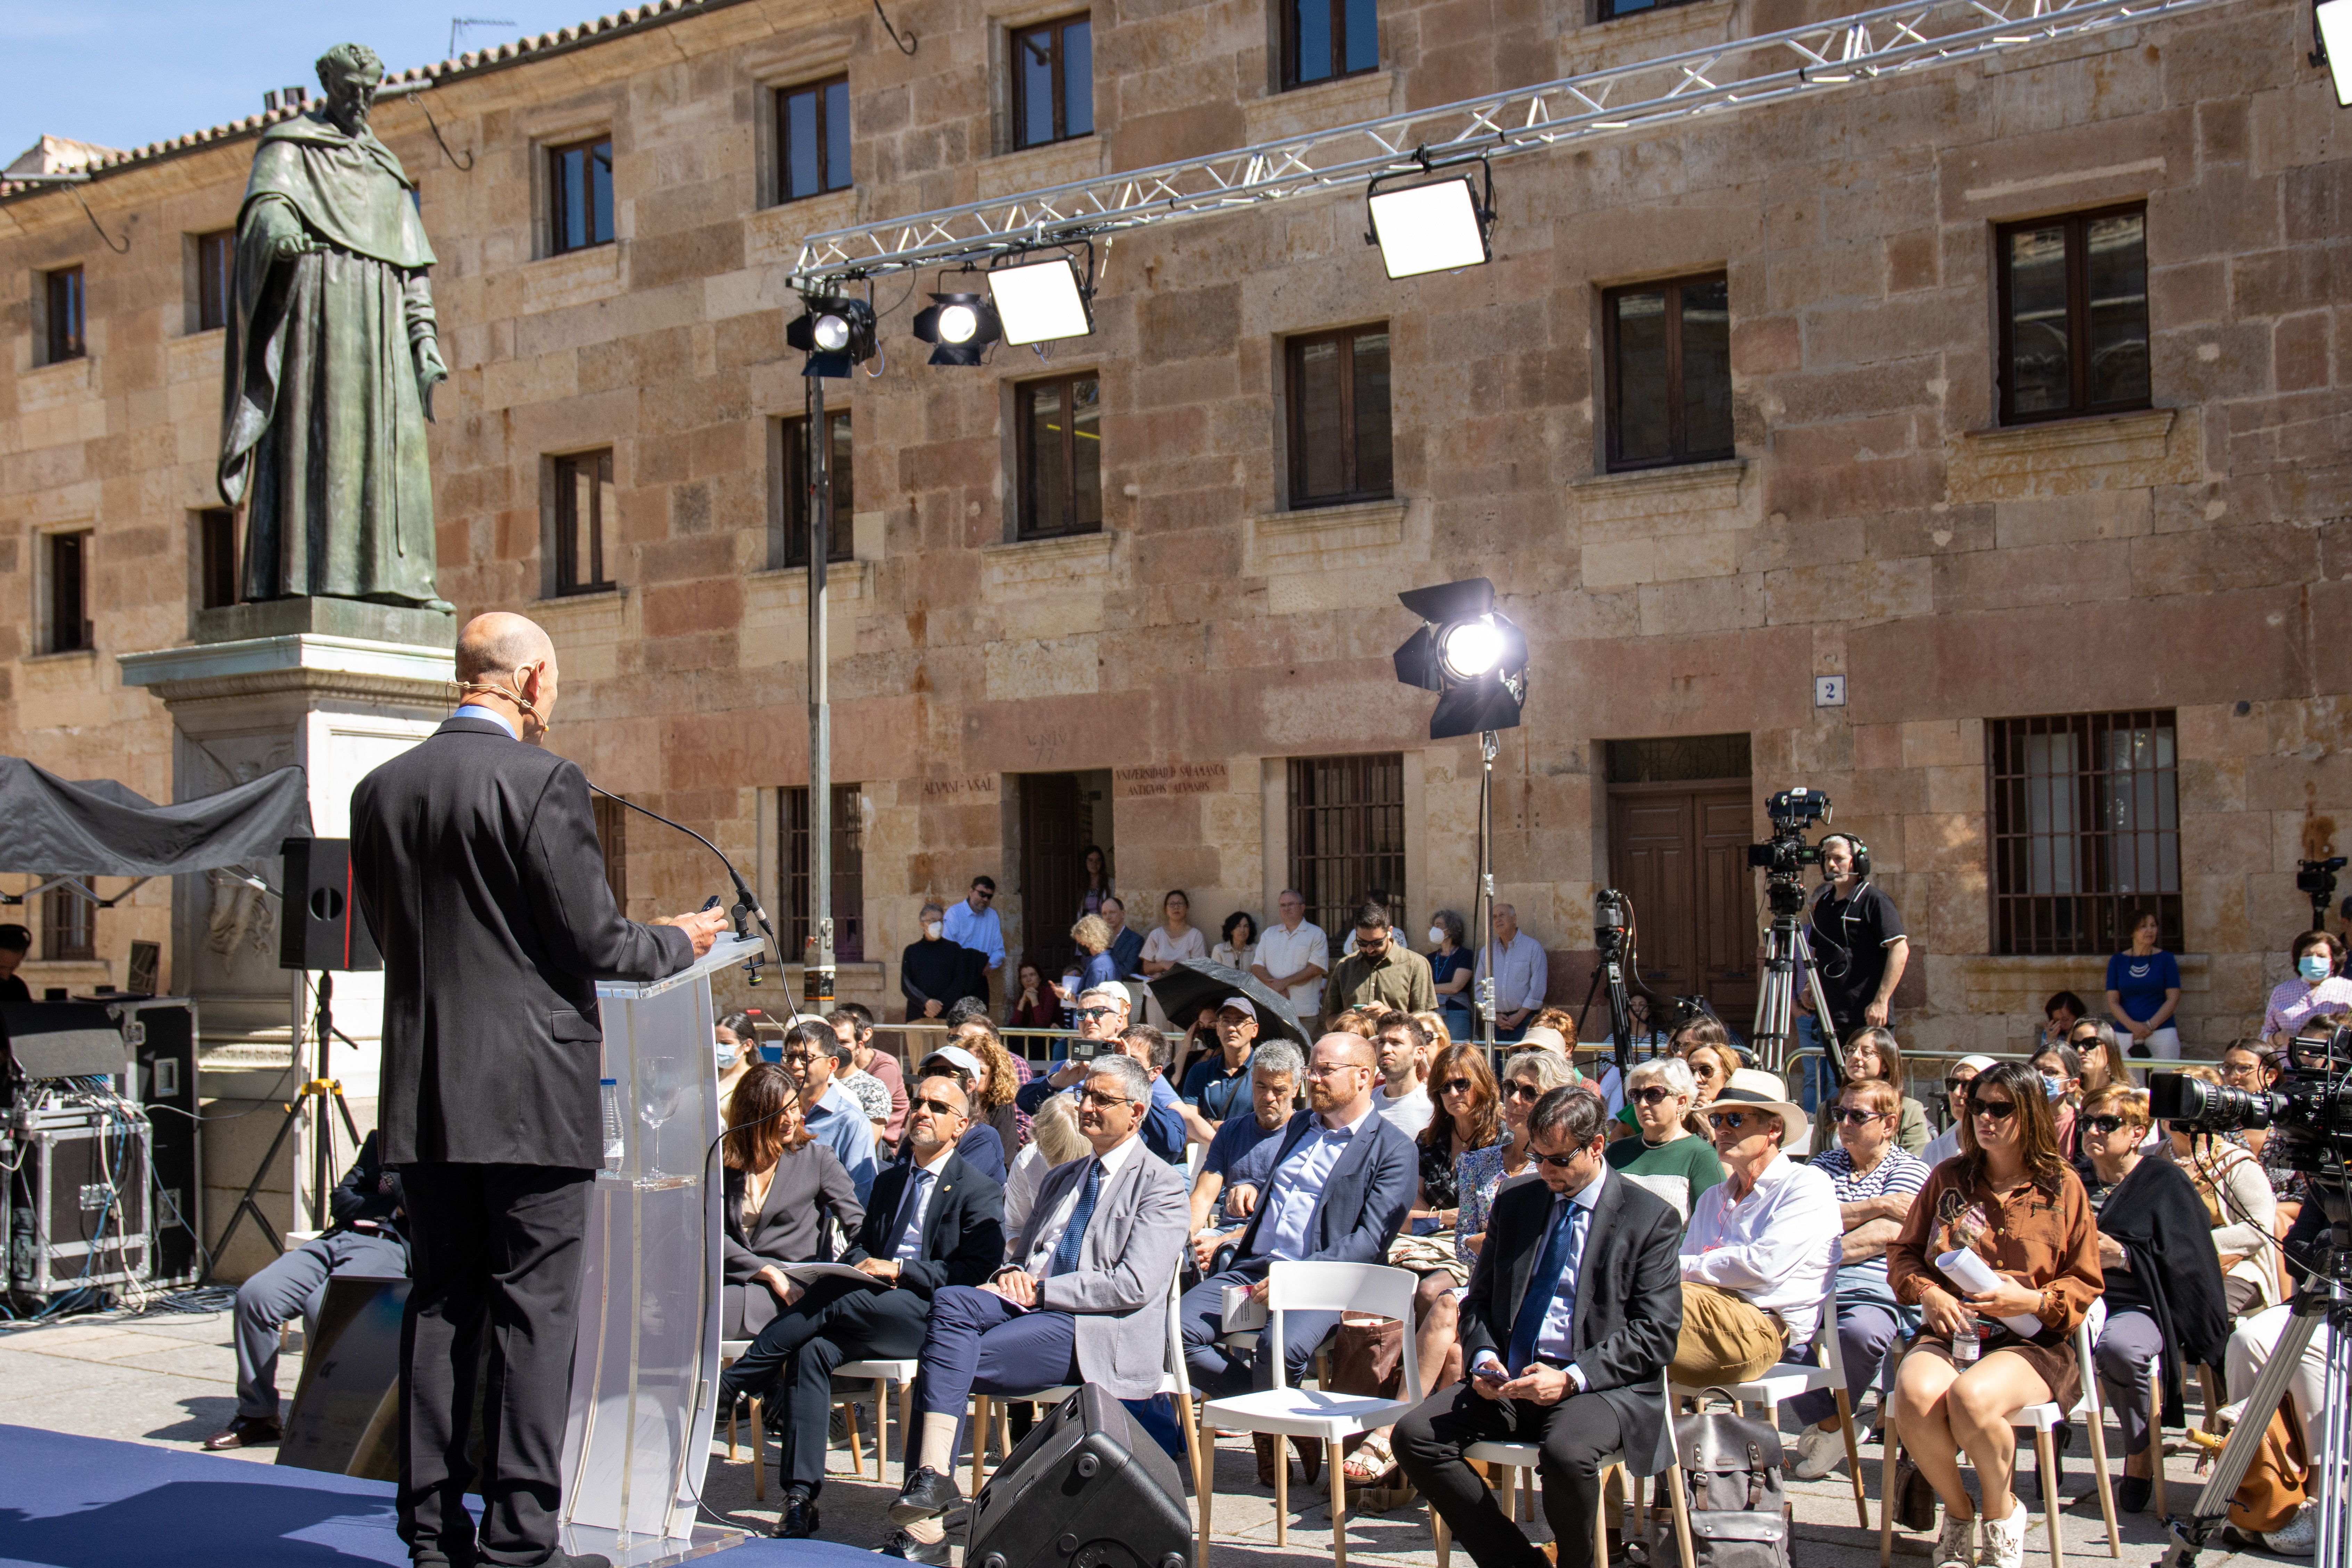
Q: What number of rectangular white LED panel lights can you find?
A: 3